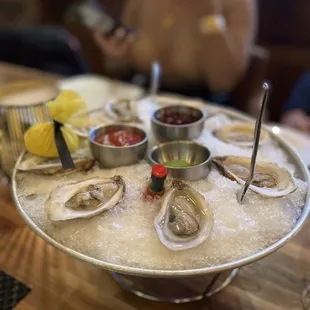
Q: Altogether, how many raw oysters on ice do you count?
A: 7